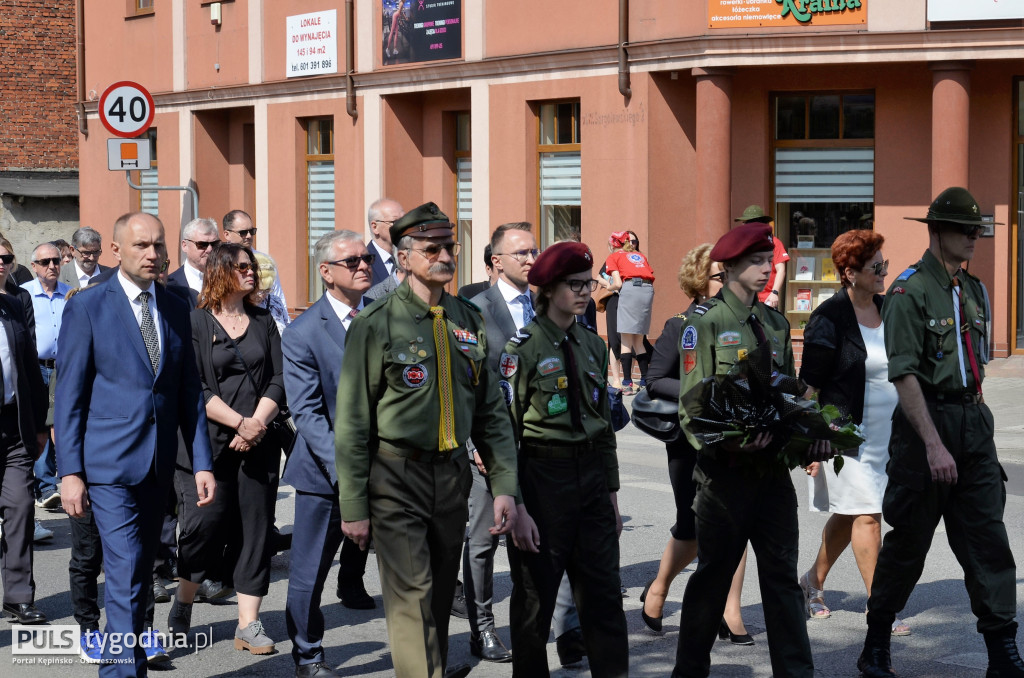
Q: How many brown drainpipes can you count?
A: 3